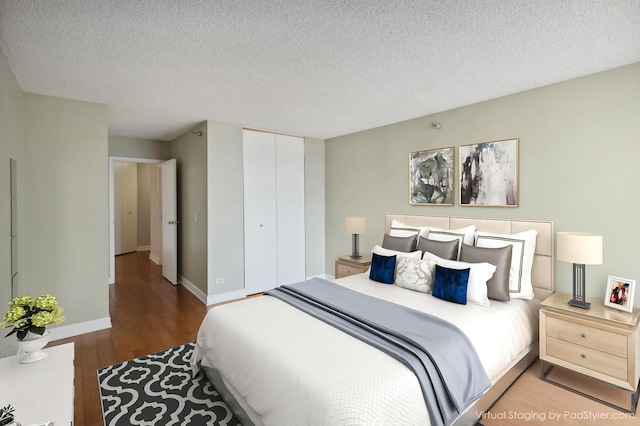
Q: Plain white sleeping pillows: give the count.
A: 2